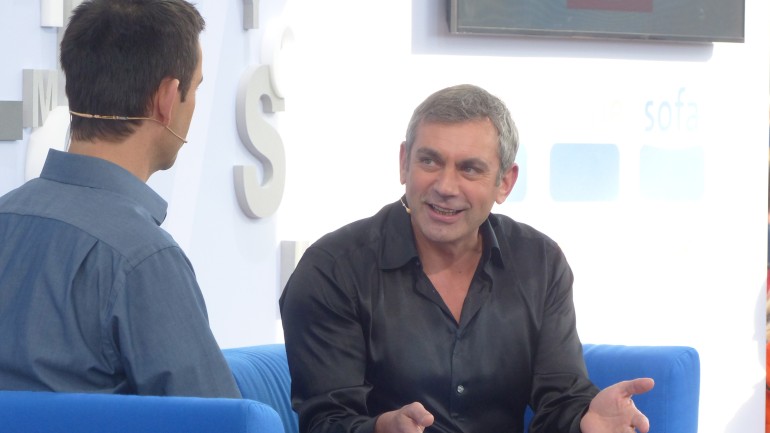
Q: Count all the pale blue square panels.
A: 3